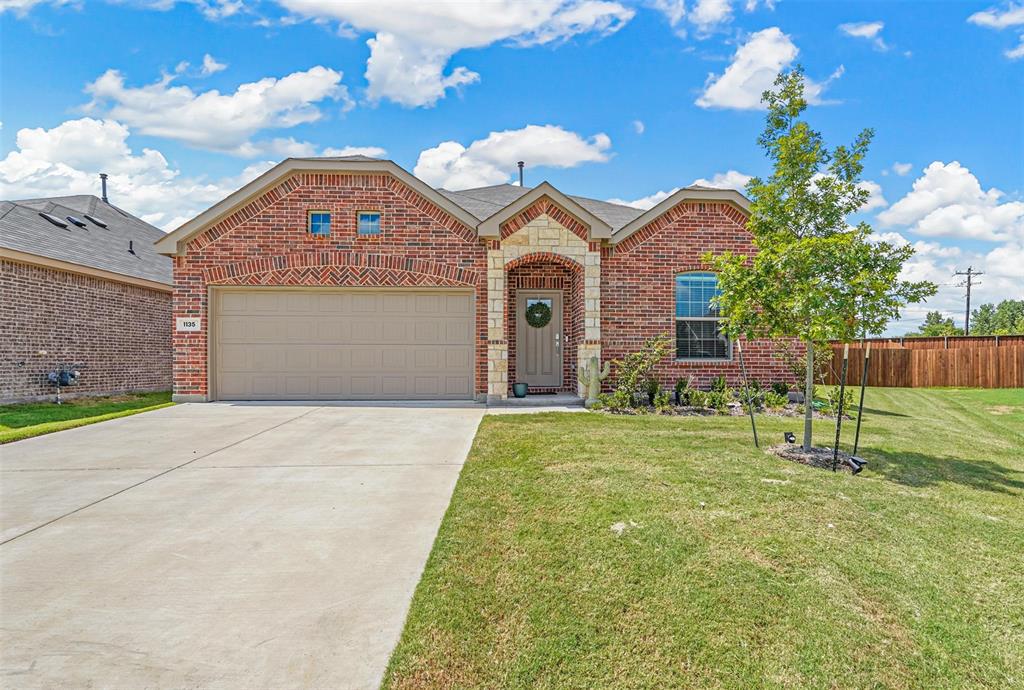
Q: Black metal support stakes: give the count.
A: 3